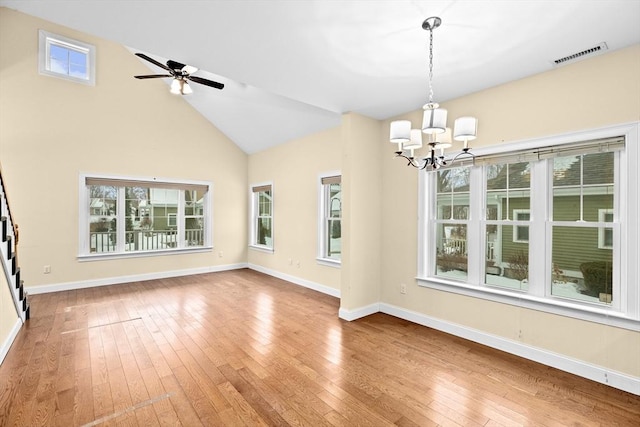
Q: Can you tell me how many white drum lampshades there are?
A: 5